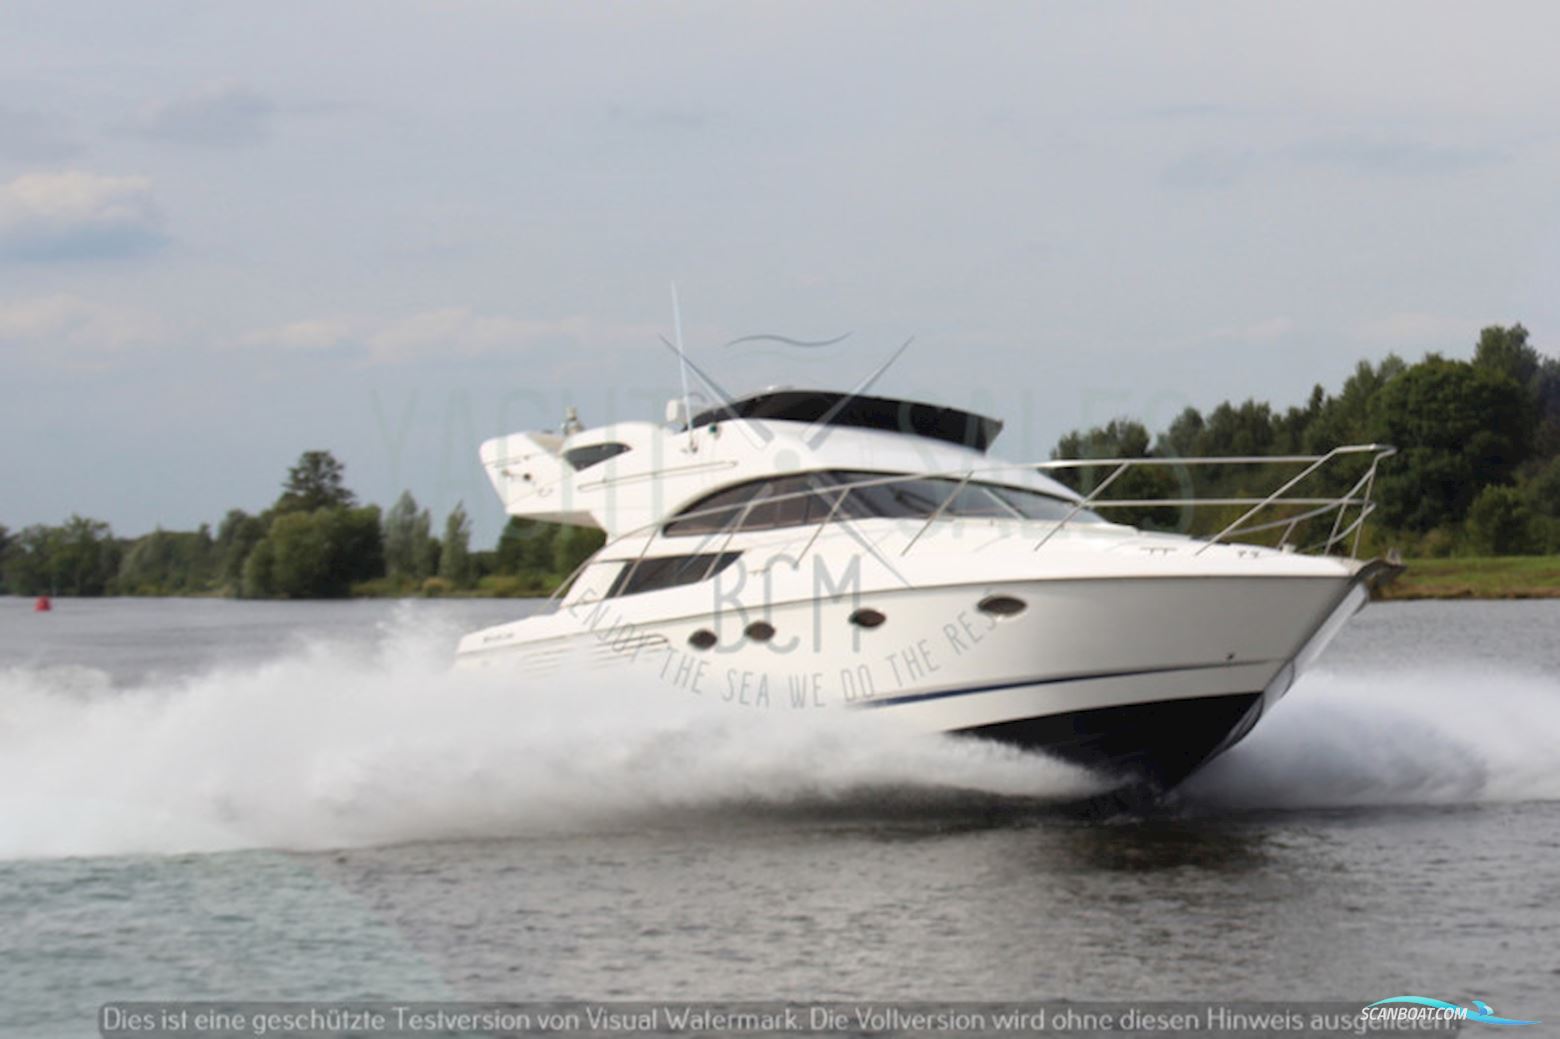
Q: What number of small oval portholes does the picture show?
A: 4